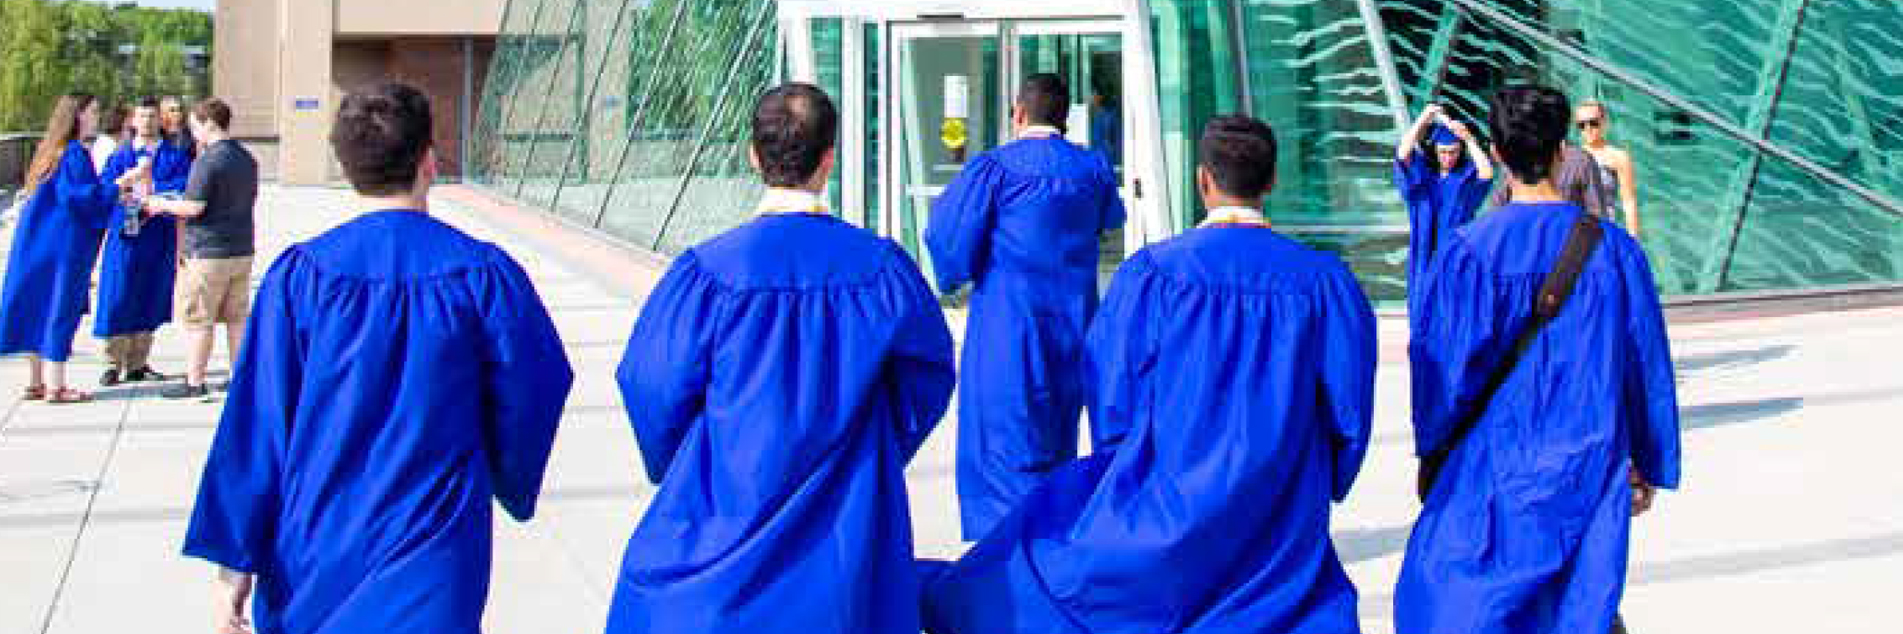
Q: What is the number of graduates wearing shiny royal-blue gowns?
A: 8